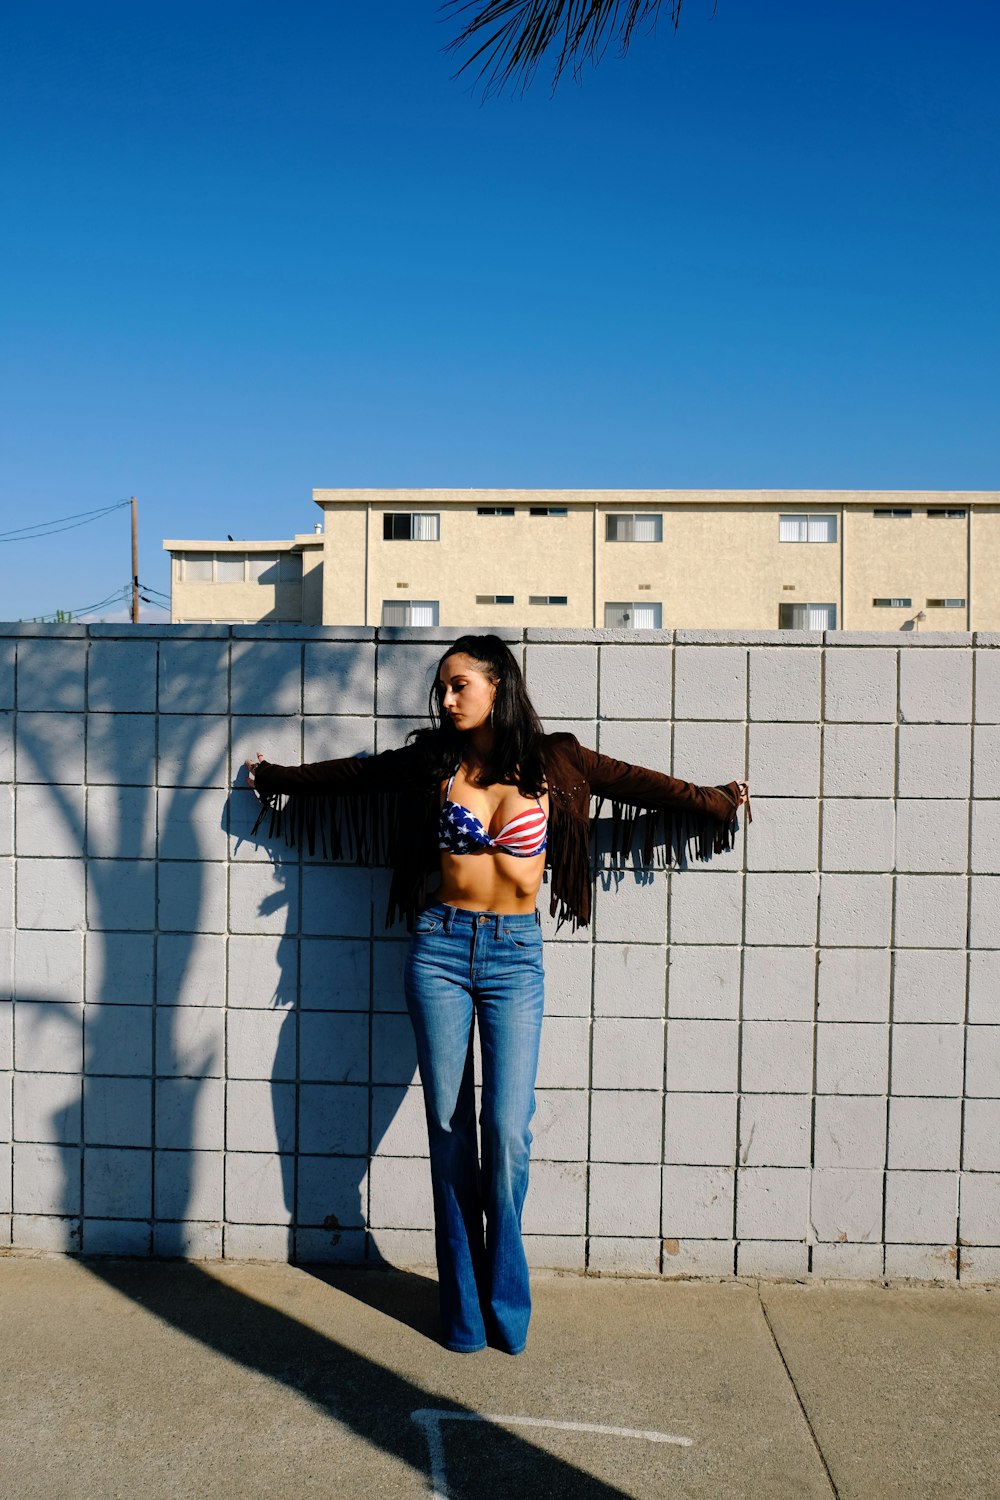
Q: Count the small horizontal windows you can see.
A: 8